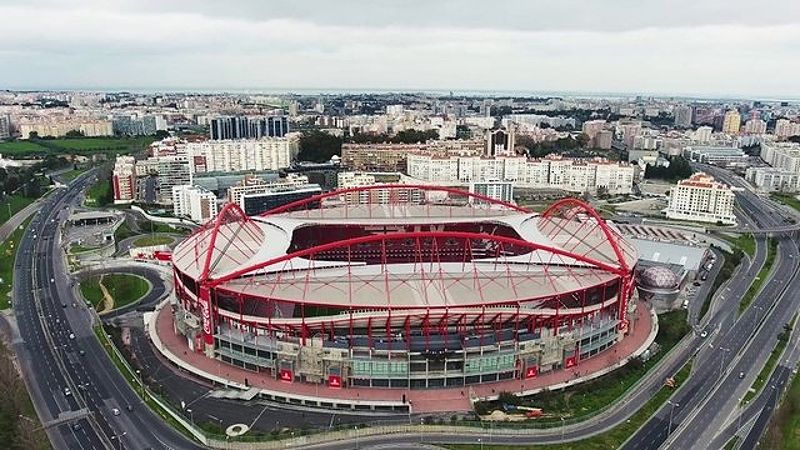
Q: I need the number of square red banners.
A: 4